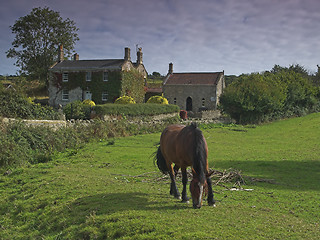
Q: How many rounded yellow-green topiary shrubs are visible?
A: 3